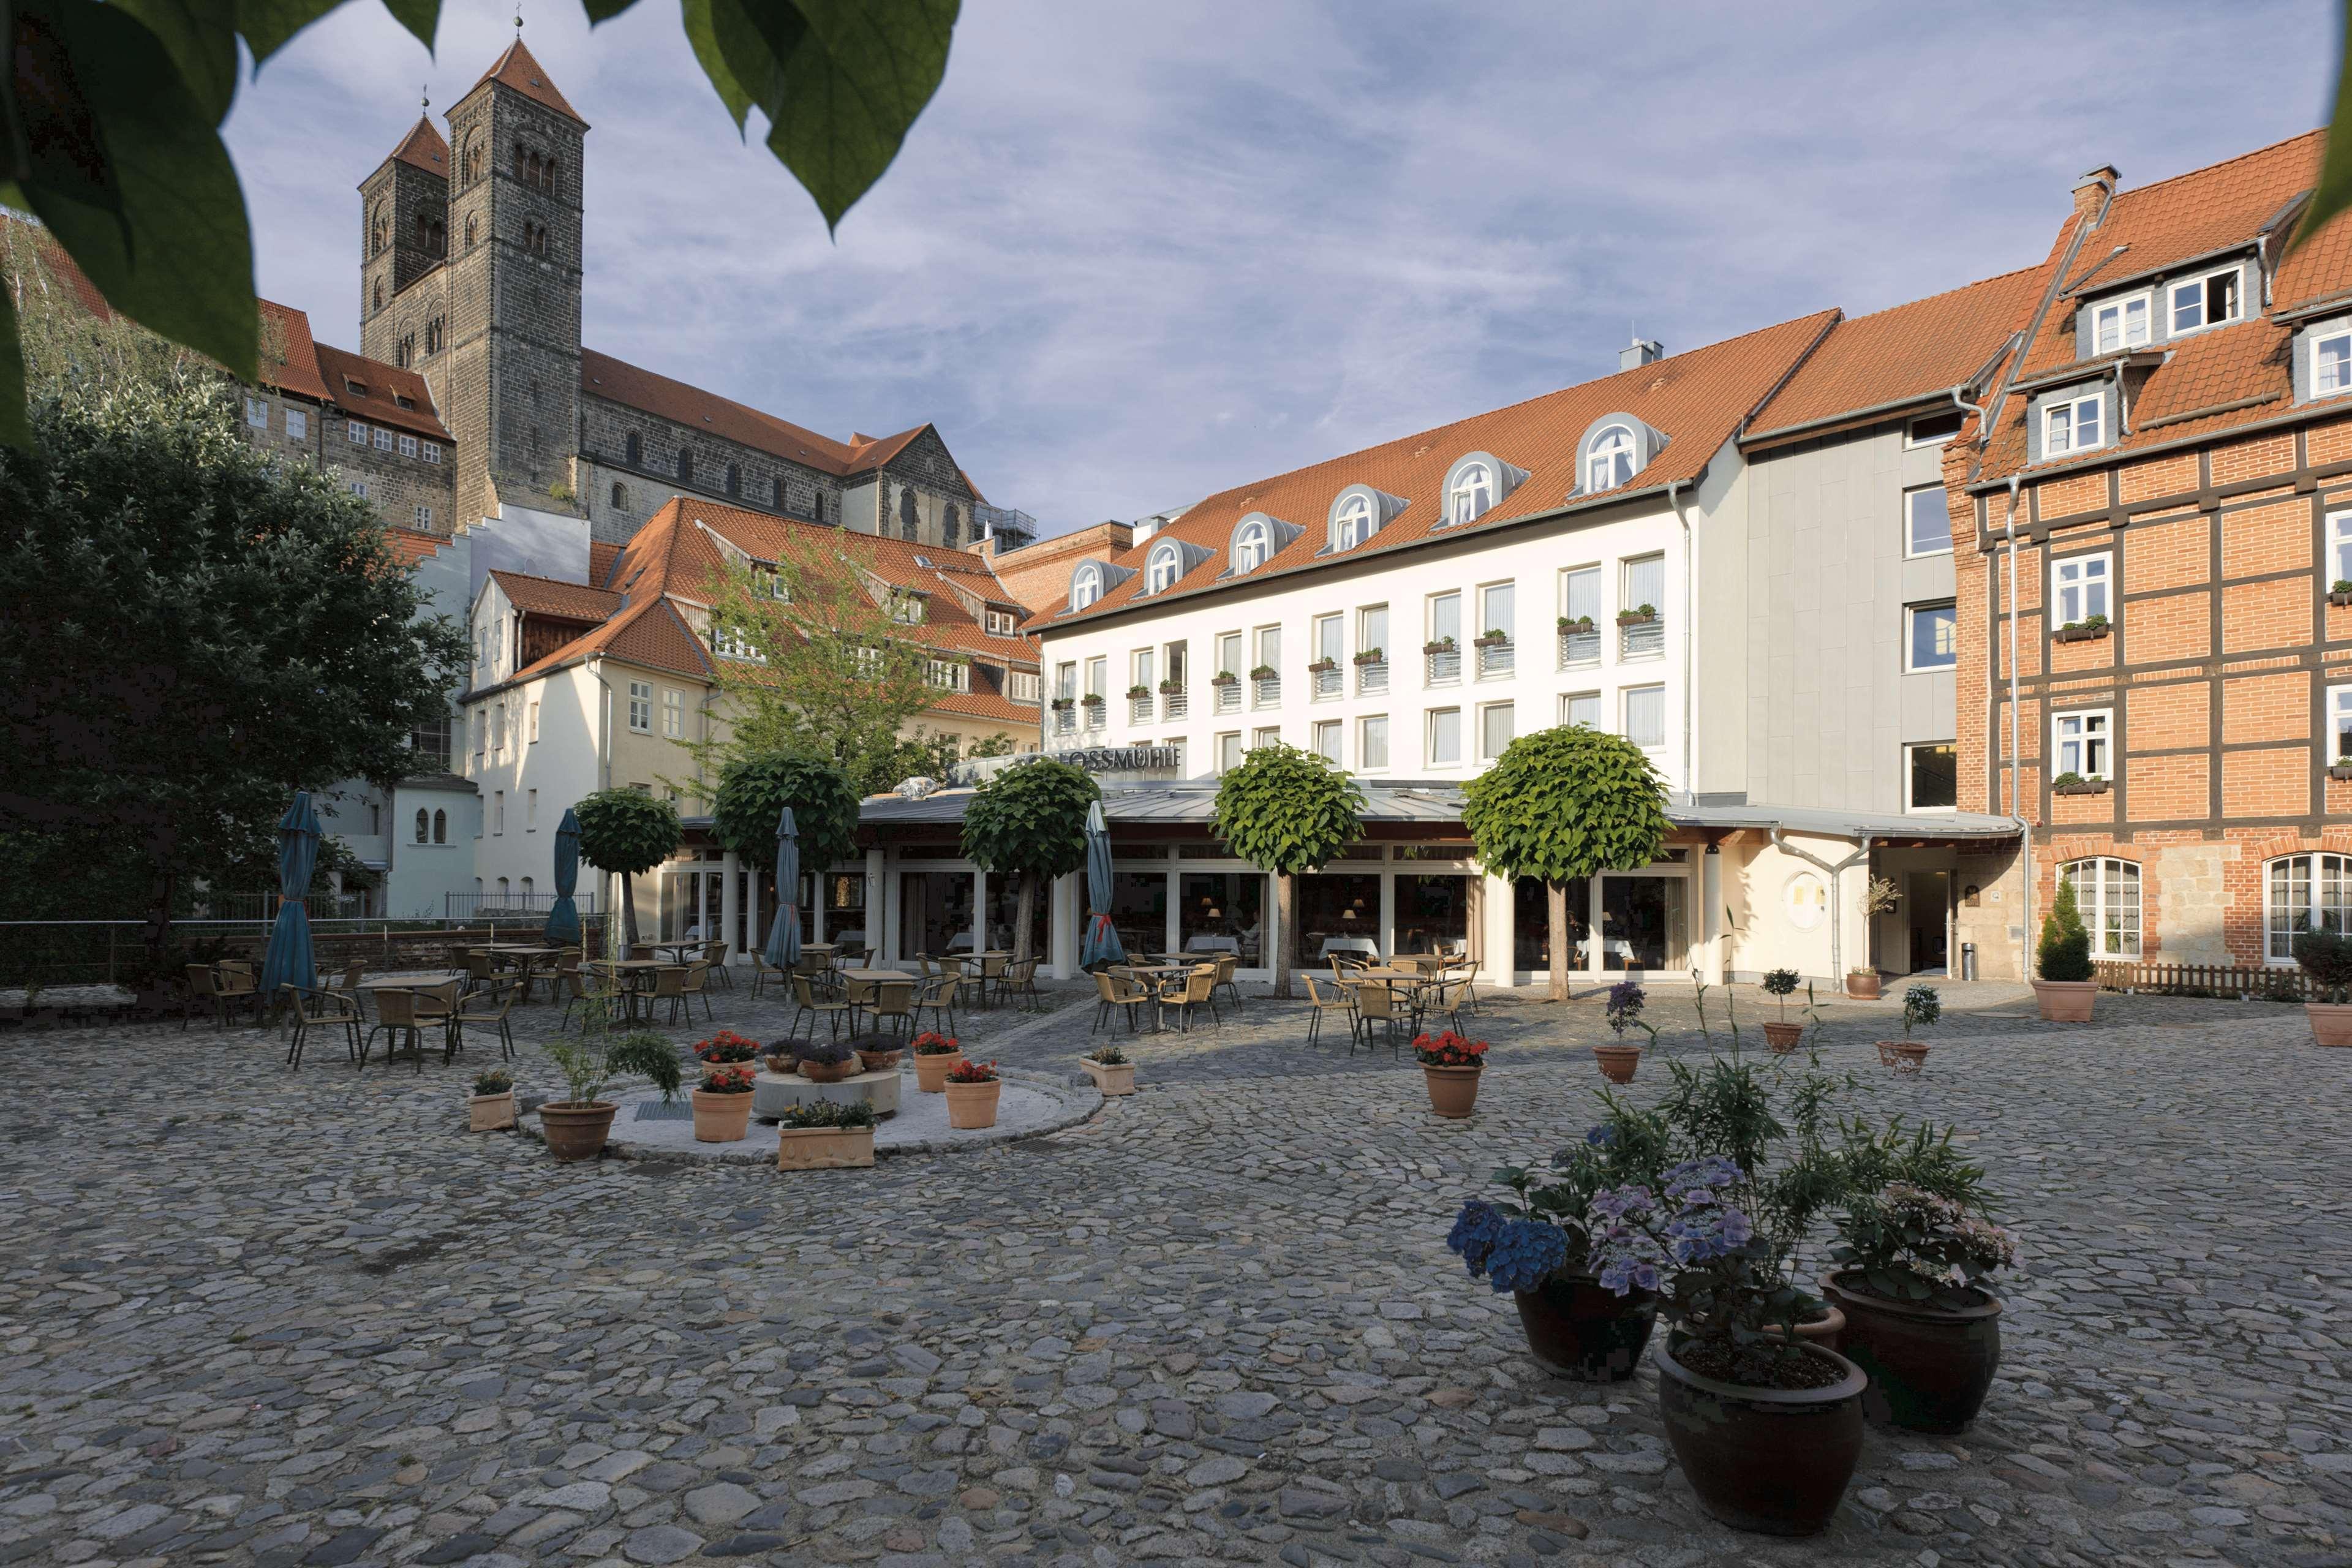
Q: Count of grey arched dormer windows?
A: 6